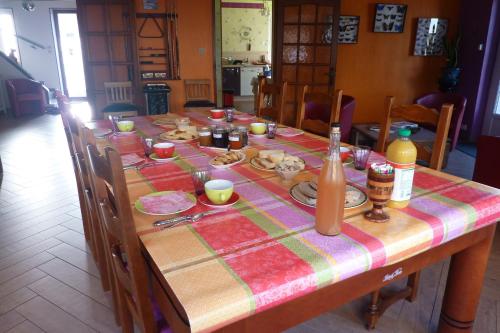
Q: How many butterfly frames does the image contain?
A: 3